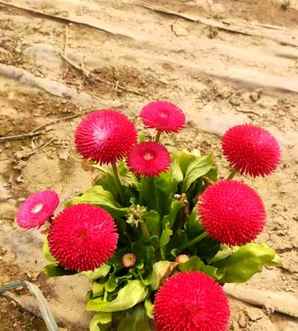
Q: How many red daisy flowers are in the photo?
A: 8